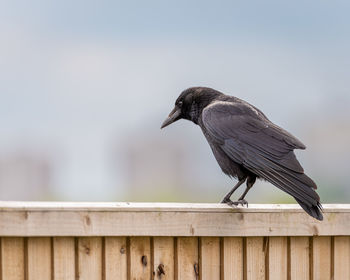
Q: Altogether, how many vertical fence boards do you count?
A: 15